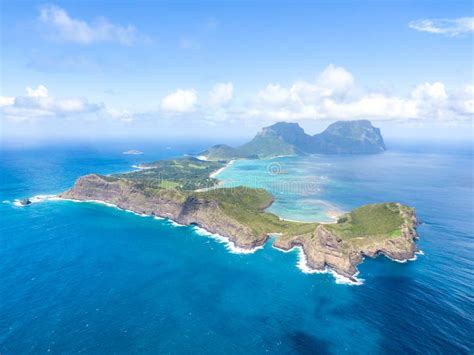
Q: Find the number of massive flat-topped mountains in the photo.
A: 2